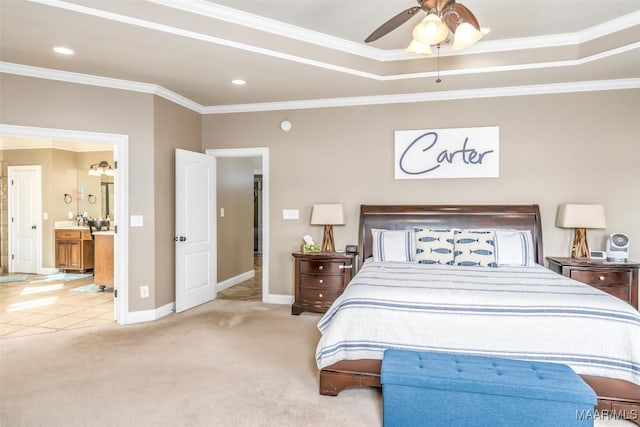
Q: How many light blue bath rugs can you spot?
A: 3